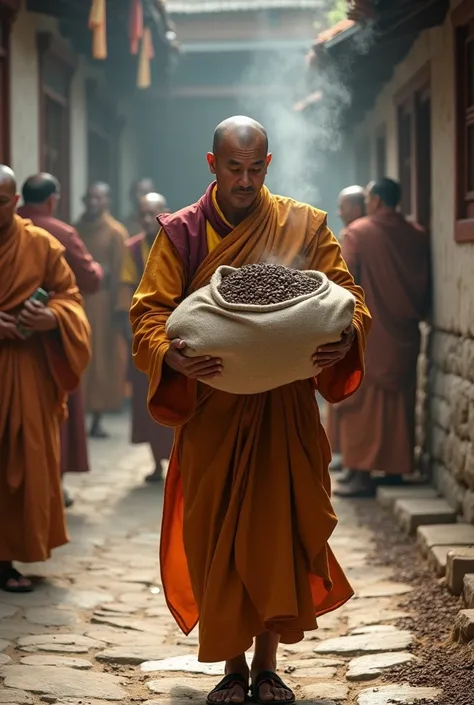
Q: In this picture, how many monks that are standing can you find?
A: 8